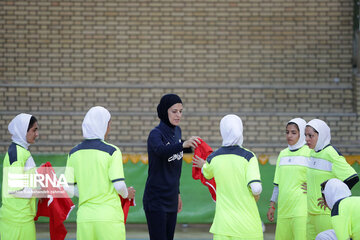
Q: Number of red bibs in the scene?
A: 3